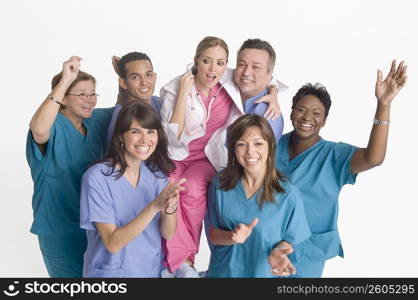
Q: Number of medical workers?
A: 7